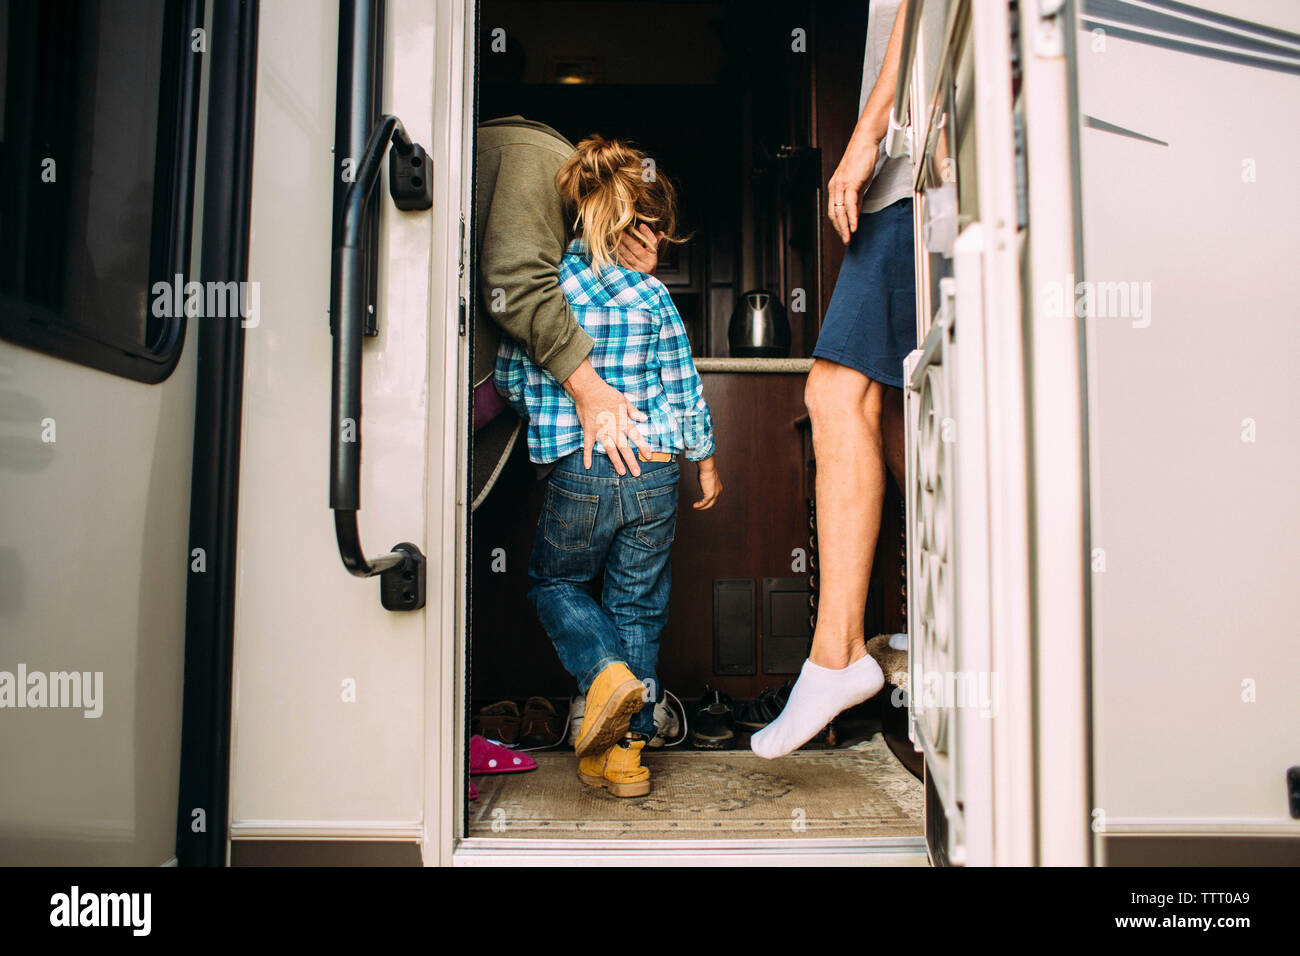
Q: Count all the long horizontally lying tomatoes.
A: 0